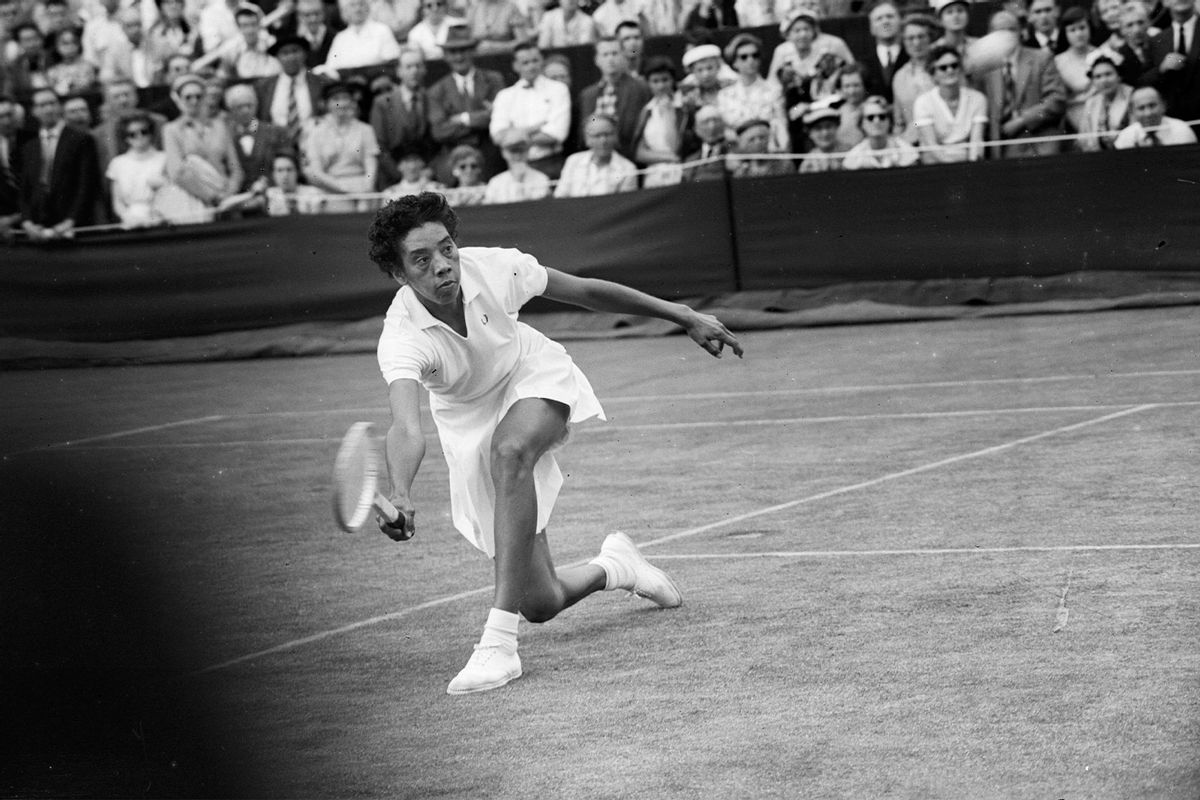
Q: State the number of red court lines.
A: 0